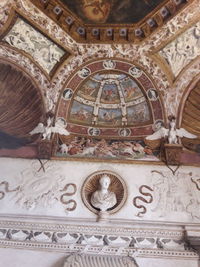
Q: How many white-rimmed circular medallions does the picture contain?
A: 9